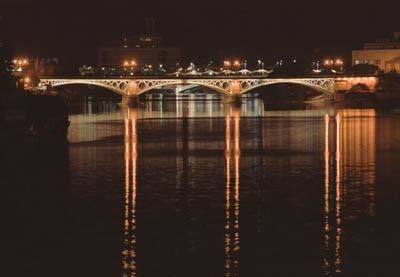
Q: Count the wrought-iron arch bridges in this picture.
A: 1